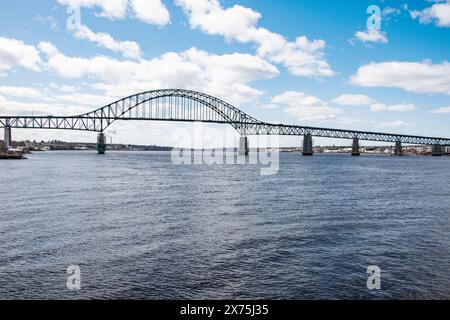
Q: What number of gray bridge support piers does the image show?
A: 7